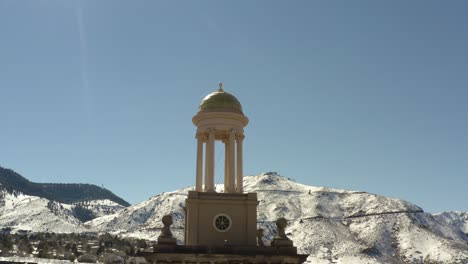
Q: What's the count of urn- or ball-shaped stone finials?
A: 3